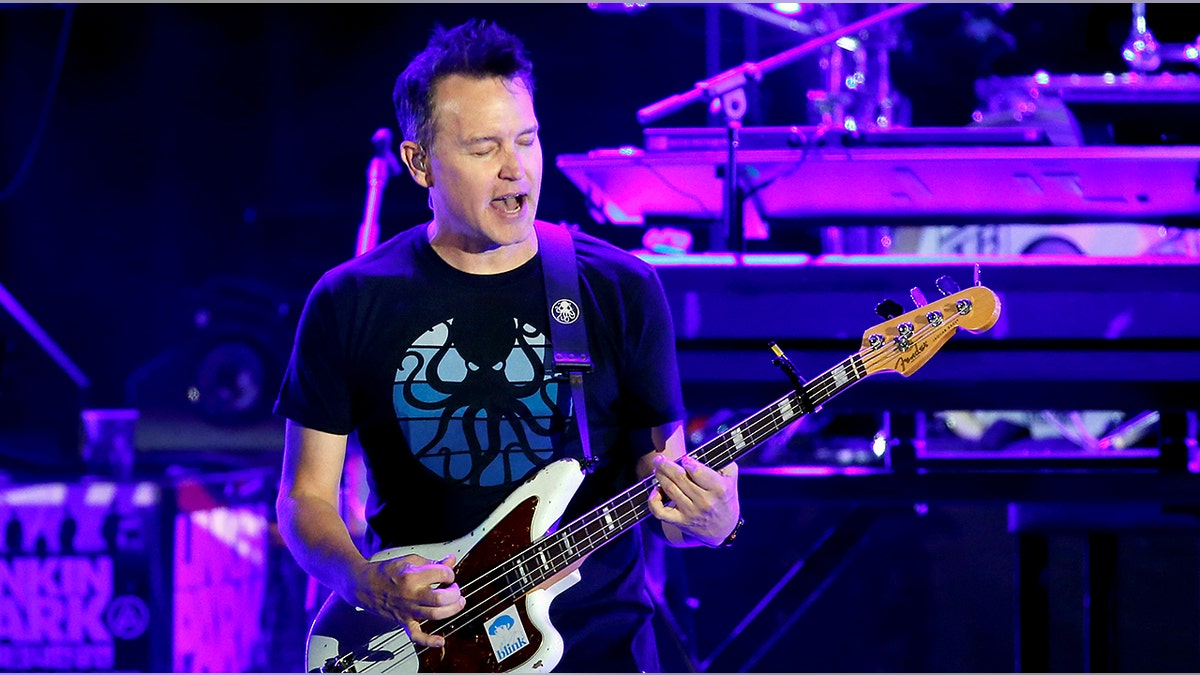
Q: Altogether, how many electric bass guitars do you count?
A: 1